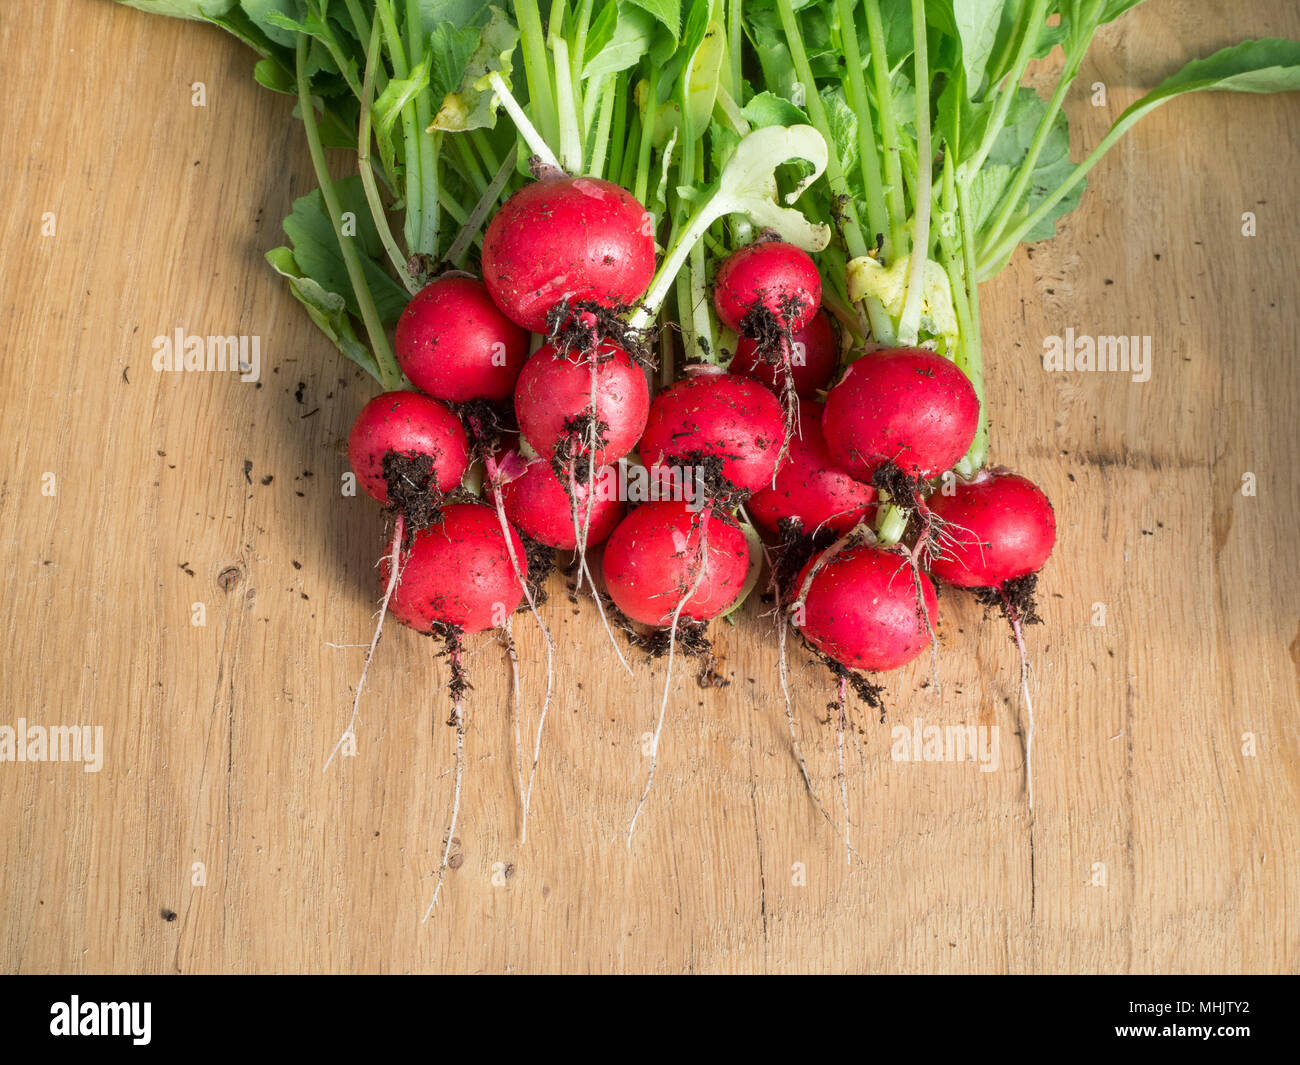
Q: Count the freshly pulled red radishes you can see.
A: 14